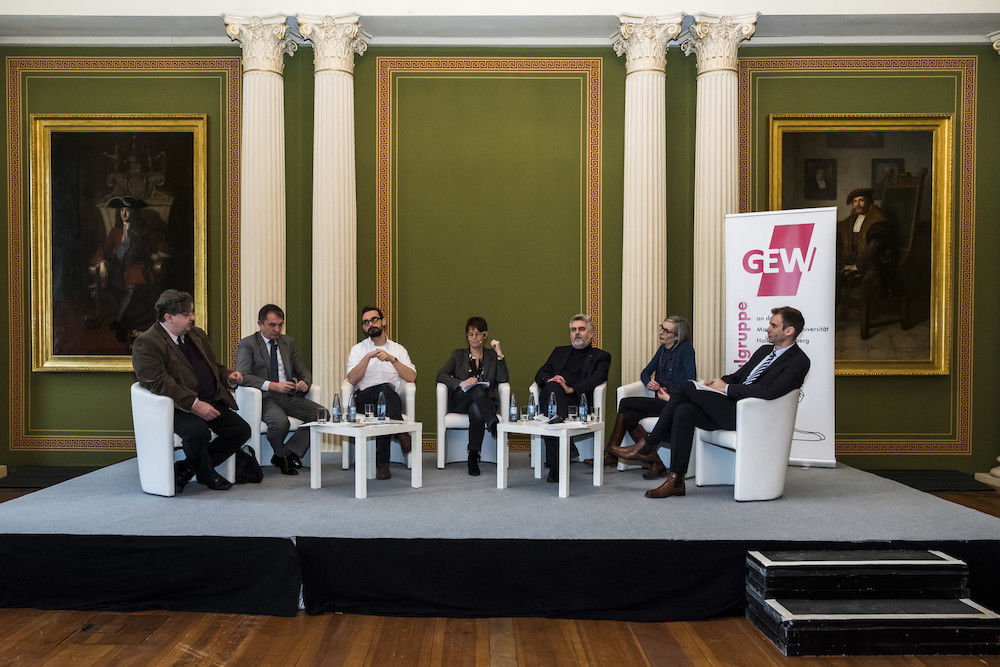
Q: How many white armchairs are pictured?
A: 7